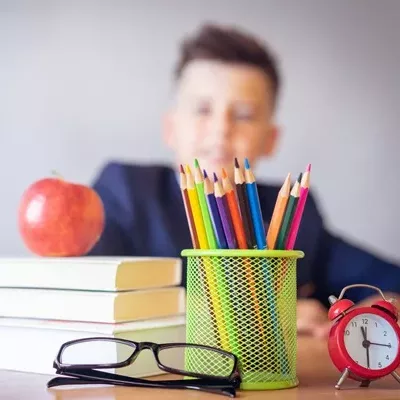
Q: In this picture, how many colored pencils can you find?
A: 11